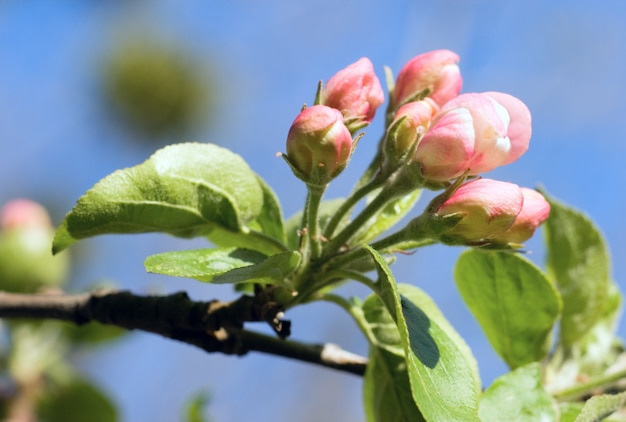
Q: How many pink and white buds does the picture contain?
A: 6